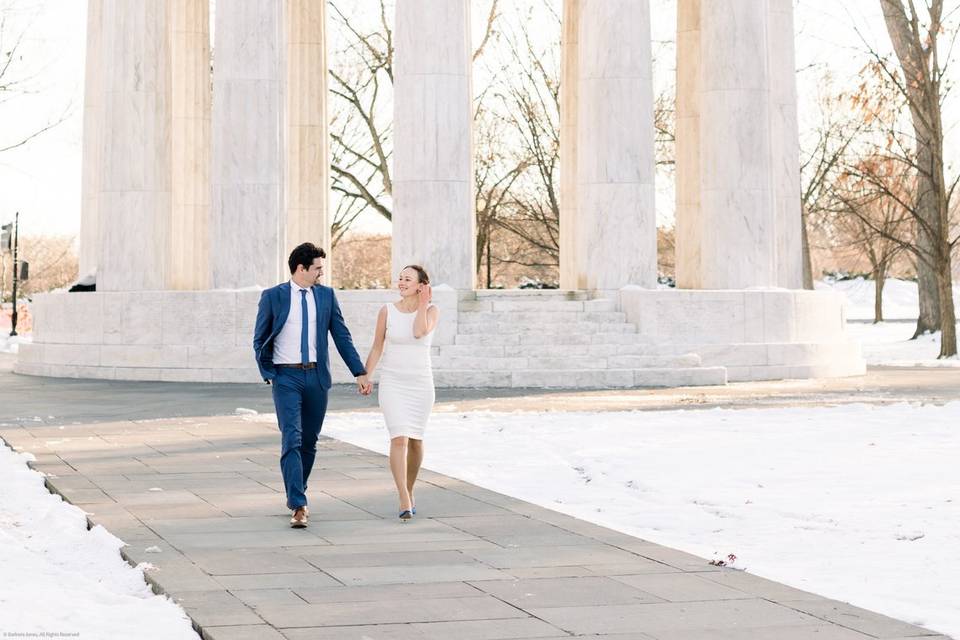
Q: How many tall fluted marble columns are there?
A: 11